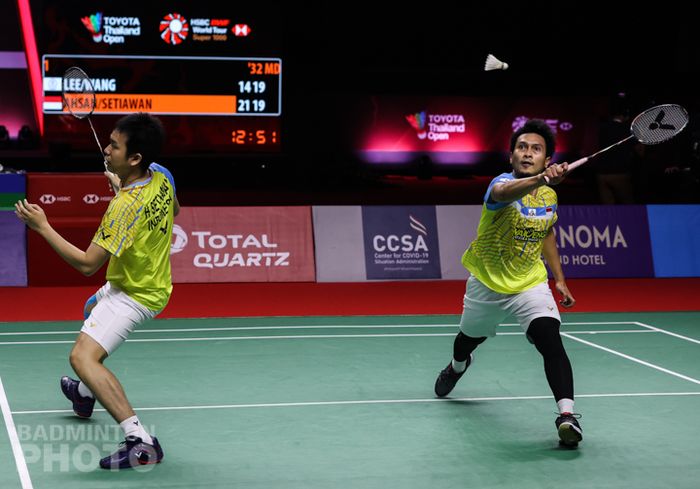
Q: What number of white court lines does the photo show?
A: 6